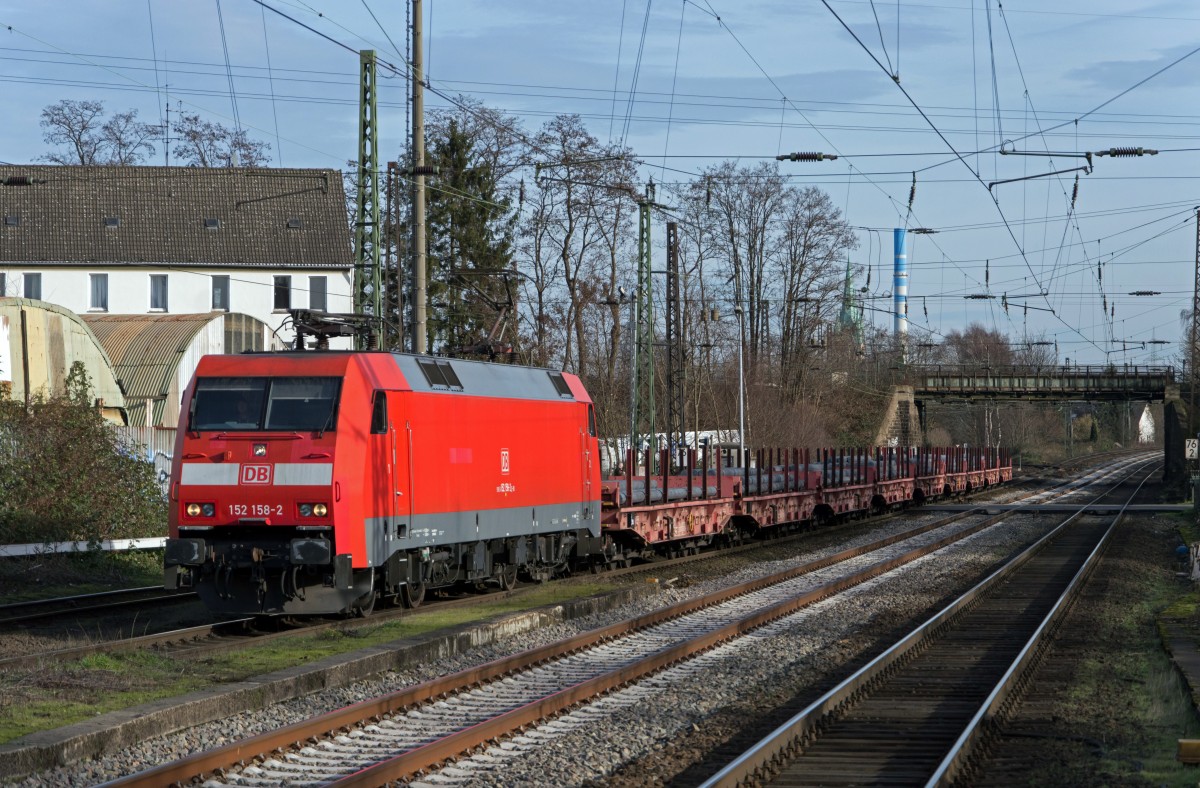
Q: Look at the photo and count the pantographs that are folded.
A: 1